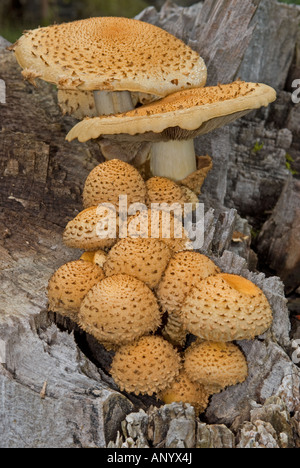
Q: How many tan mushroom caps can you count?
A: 14